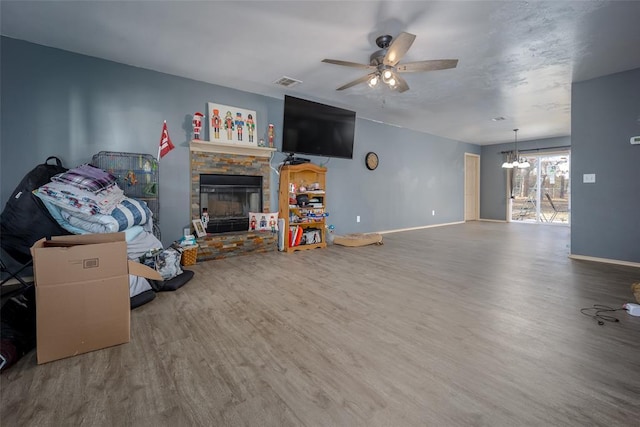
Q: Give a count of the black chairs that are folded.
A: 1